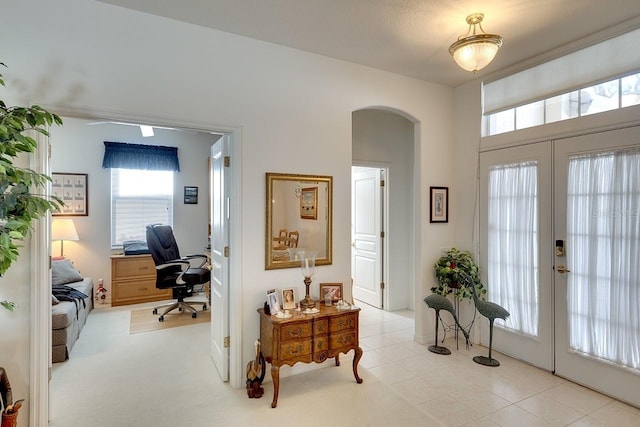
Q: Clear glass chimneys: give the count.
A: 1